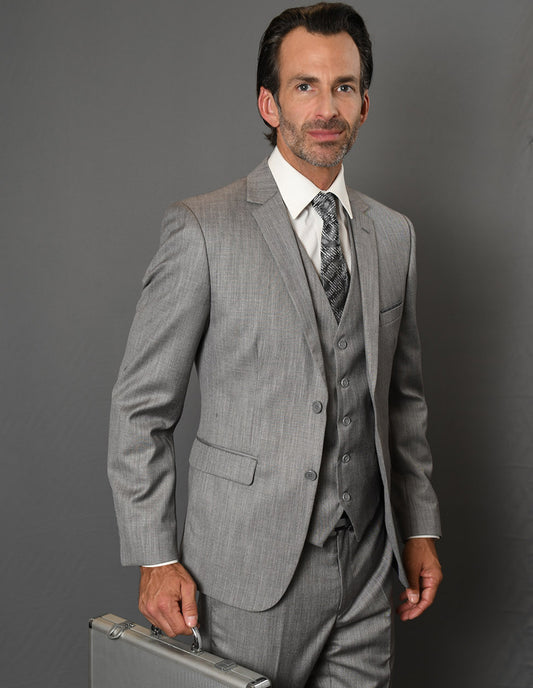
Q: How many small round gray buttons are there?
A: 7